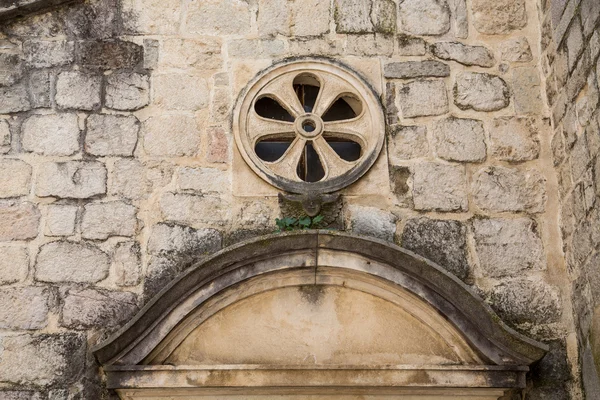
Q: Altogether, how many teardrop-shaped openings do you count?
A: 6